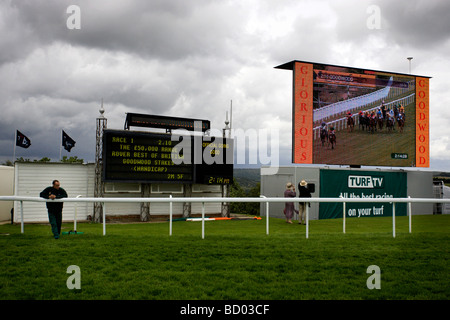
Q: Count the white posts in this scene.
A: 10